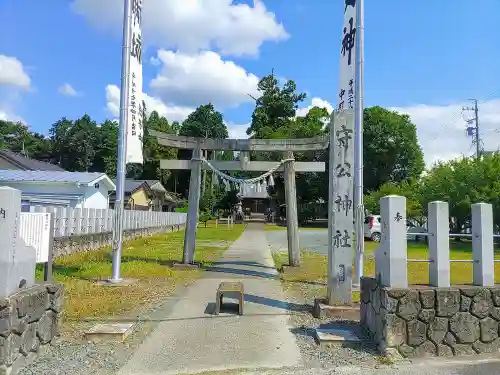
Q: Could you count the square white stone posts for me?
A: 4